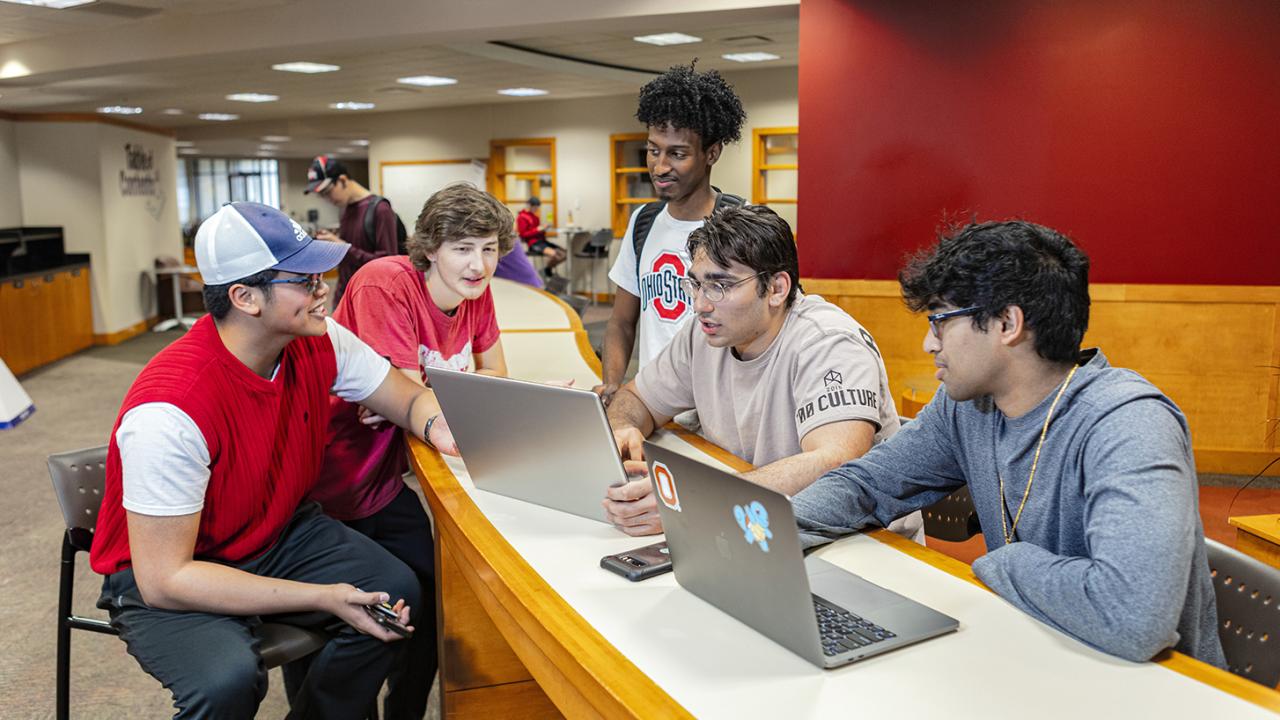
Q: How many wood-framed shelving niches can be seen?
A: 3